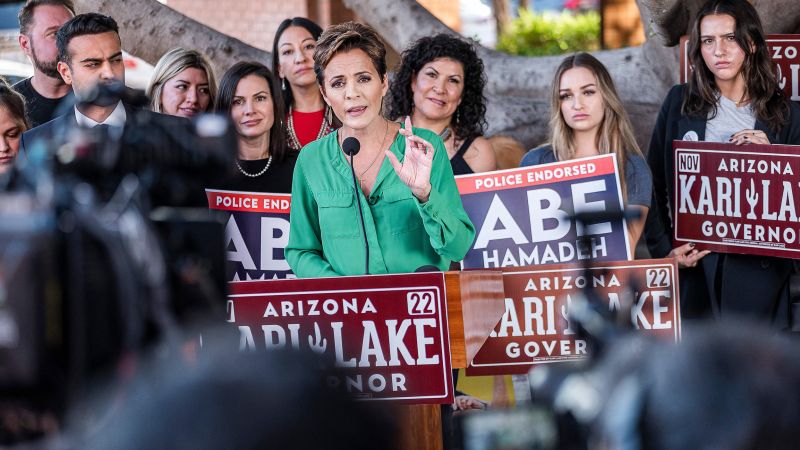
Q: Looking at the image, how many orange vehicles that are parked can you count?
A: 0